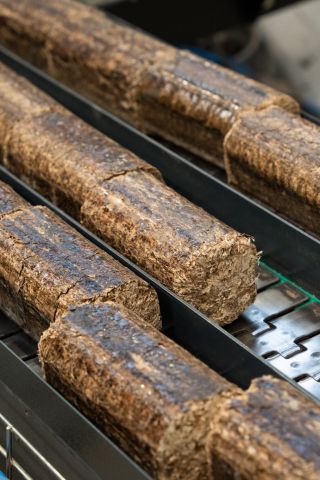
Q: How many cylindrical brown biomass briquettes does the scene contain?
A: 10